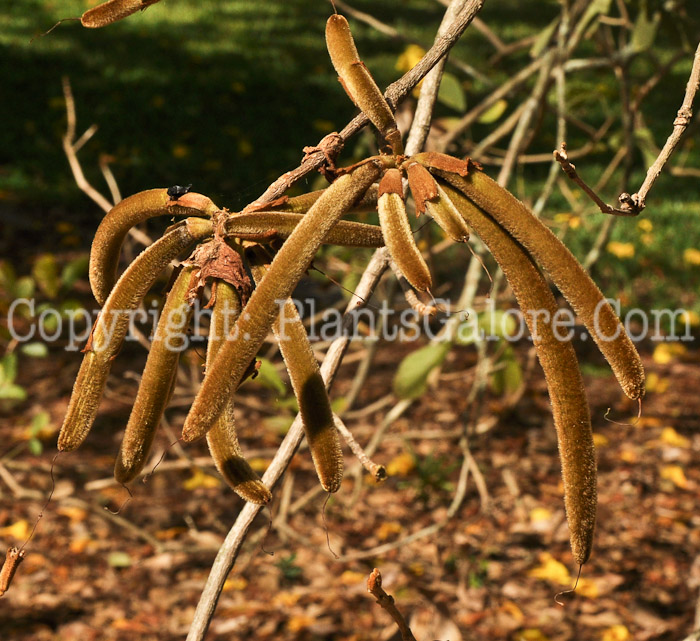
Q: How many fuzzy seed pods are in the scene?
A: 14